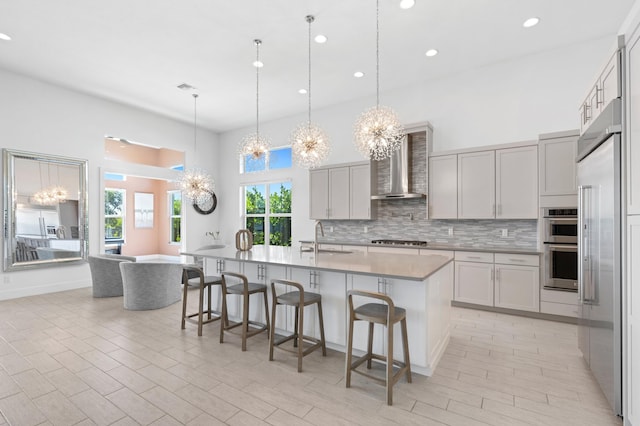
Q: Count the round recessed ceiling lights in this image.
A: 8